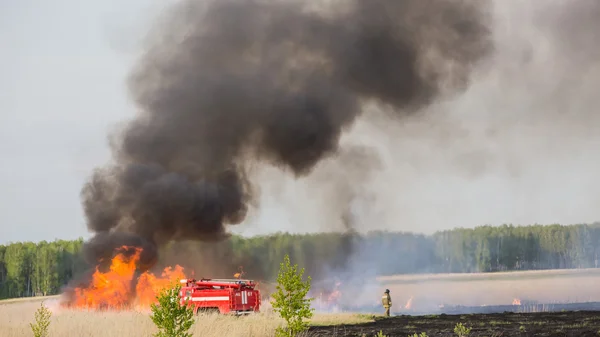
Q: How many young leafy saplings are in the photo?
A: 3